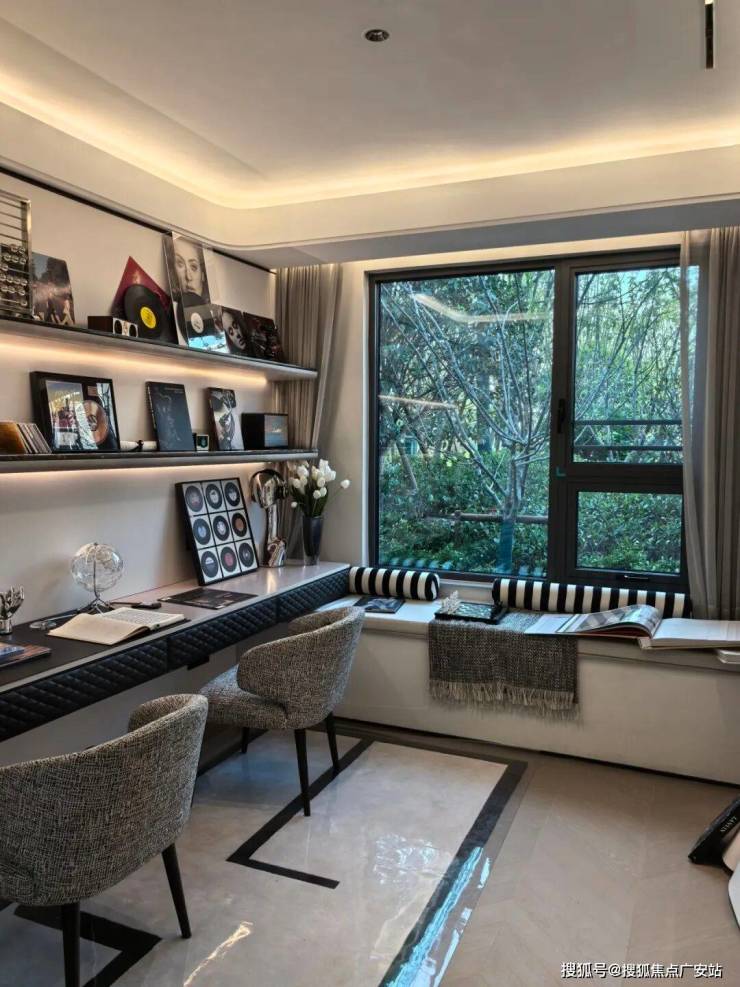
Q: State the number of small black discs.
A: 9